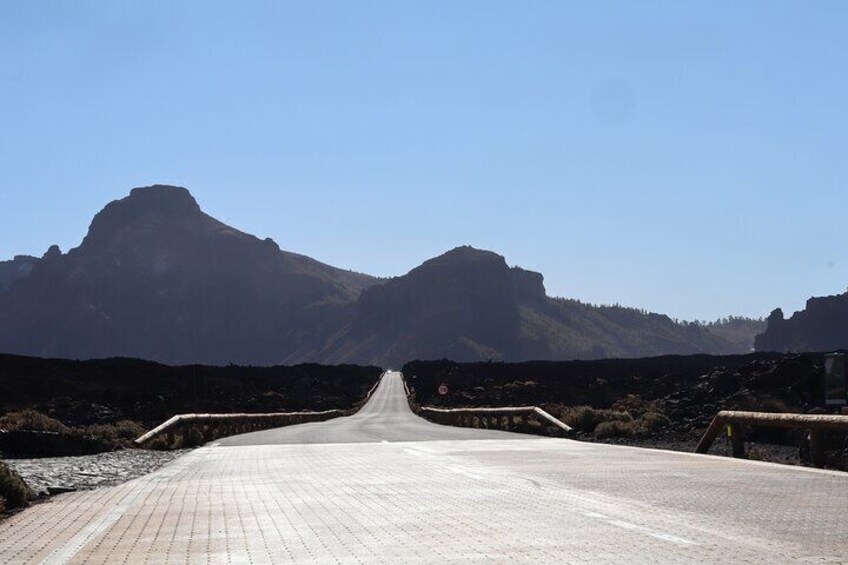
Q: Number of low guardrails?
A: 3